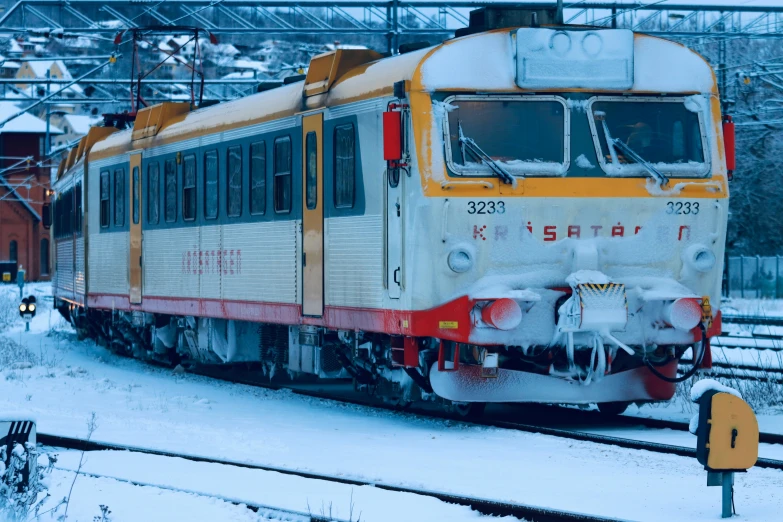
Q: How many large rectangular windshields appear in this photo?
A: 2